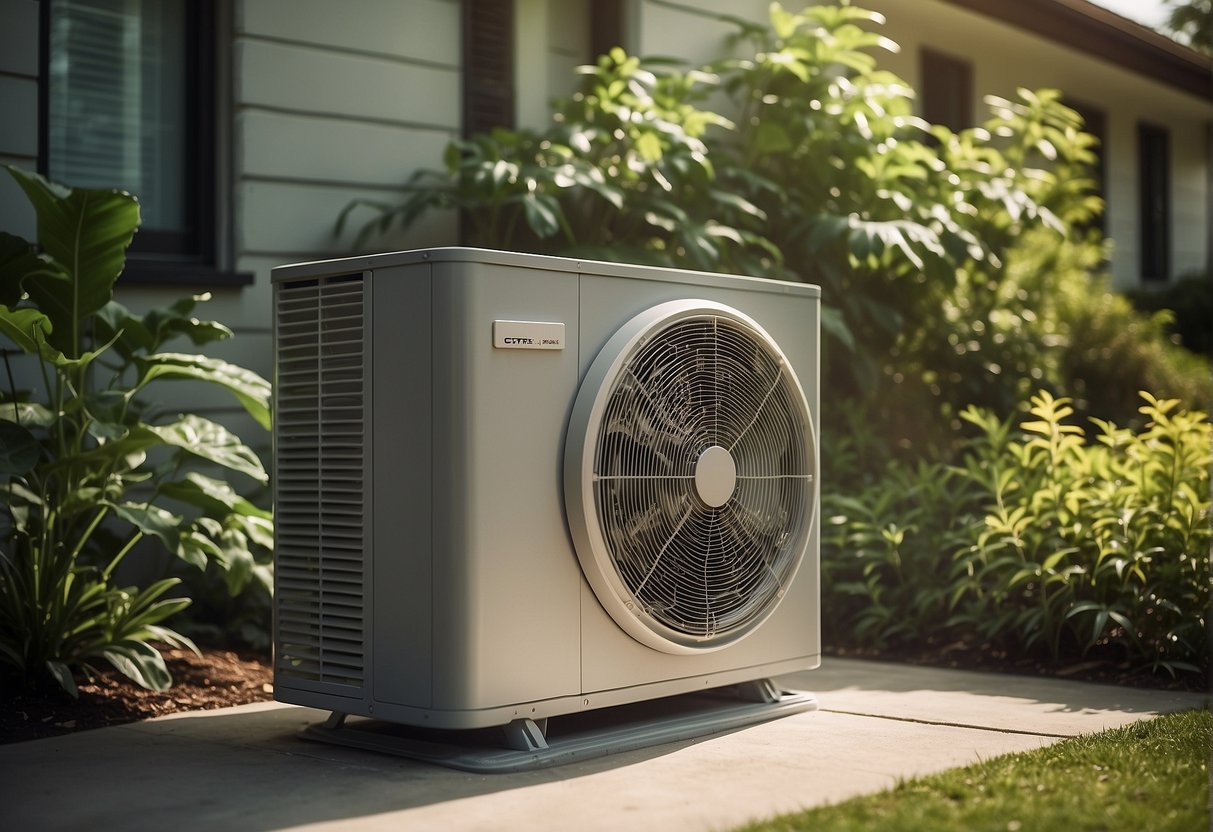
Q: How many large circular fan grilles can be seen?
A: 1